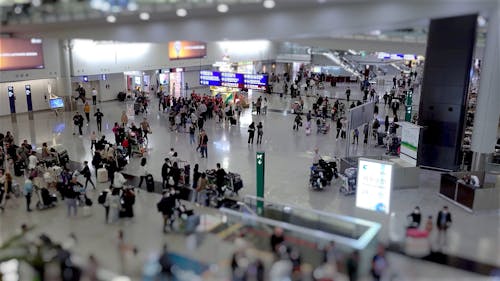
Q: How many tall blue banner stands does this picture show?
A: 2